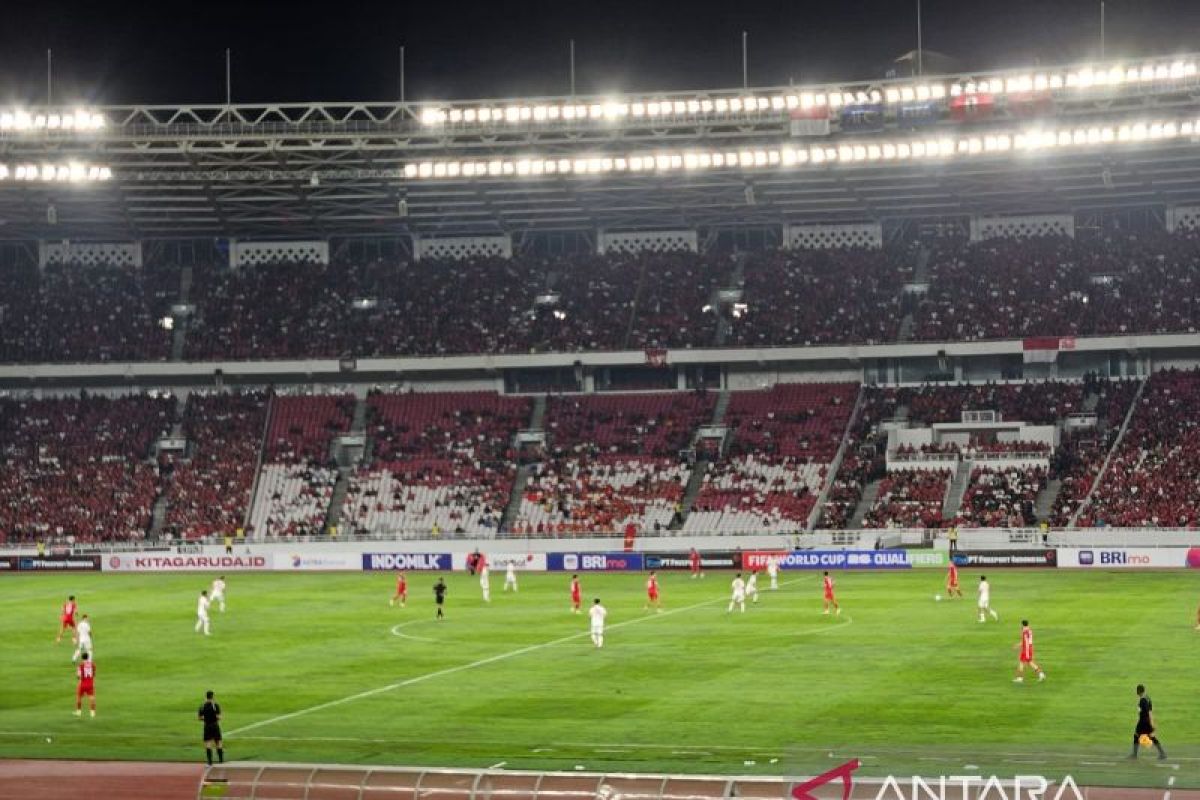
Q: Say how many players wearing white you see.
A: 10